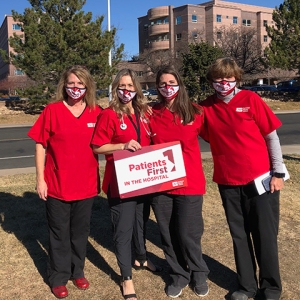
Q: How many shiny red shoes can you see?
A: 2